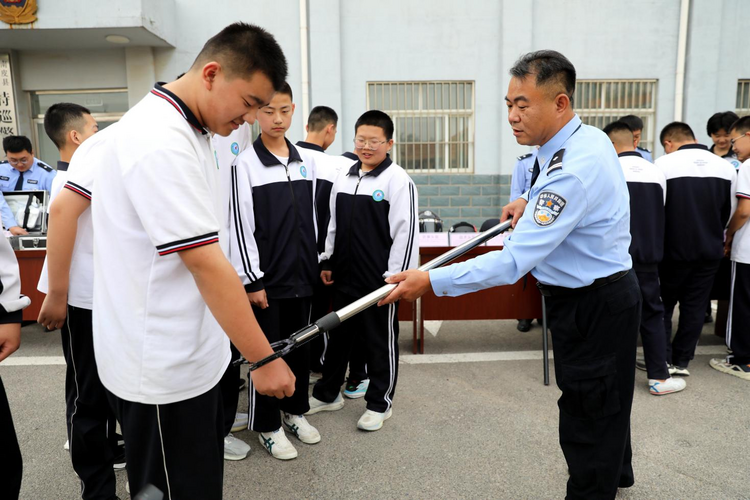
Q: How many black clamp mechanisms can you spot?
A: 1